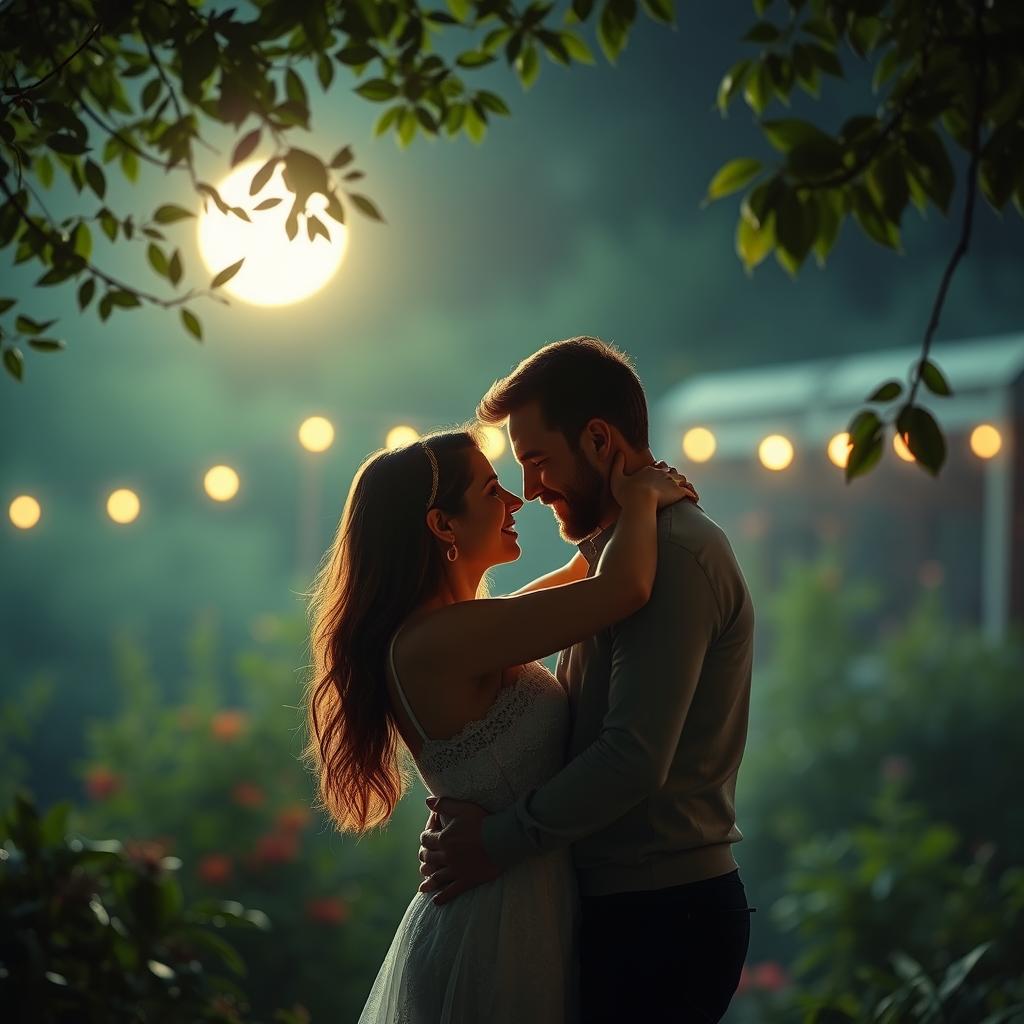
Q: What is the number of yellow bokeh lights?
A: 11